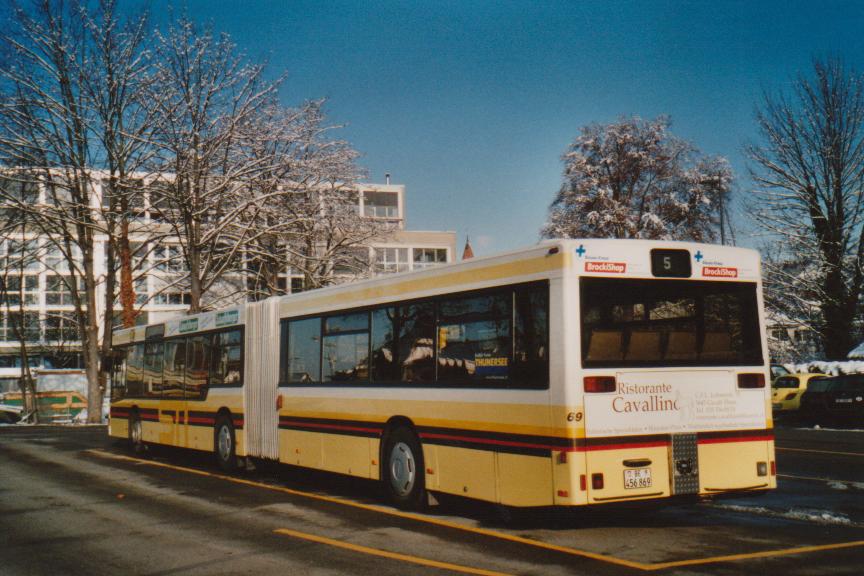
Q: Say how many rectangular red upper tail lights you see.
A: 2